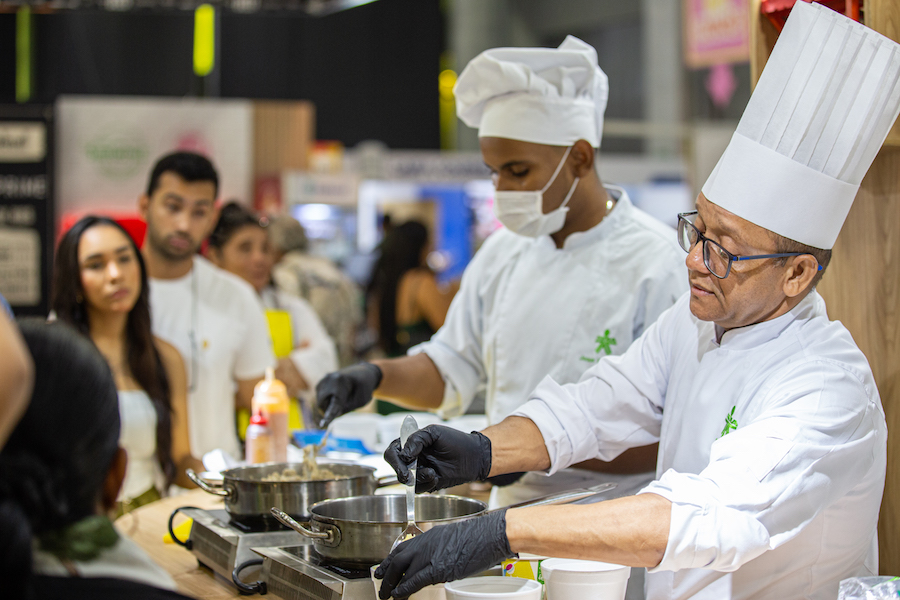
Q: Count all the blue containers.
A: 1